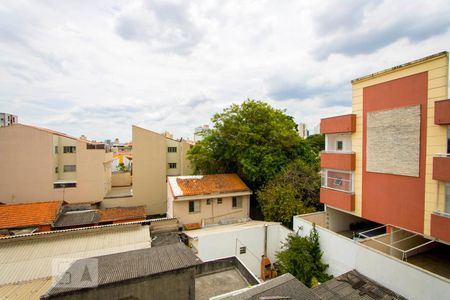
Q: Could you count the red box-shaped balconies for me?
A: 6